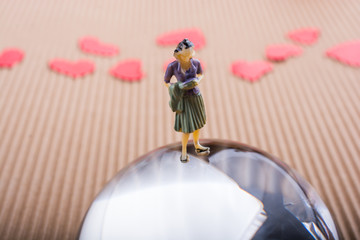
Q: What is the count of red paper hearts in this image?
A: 10